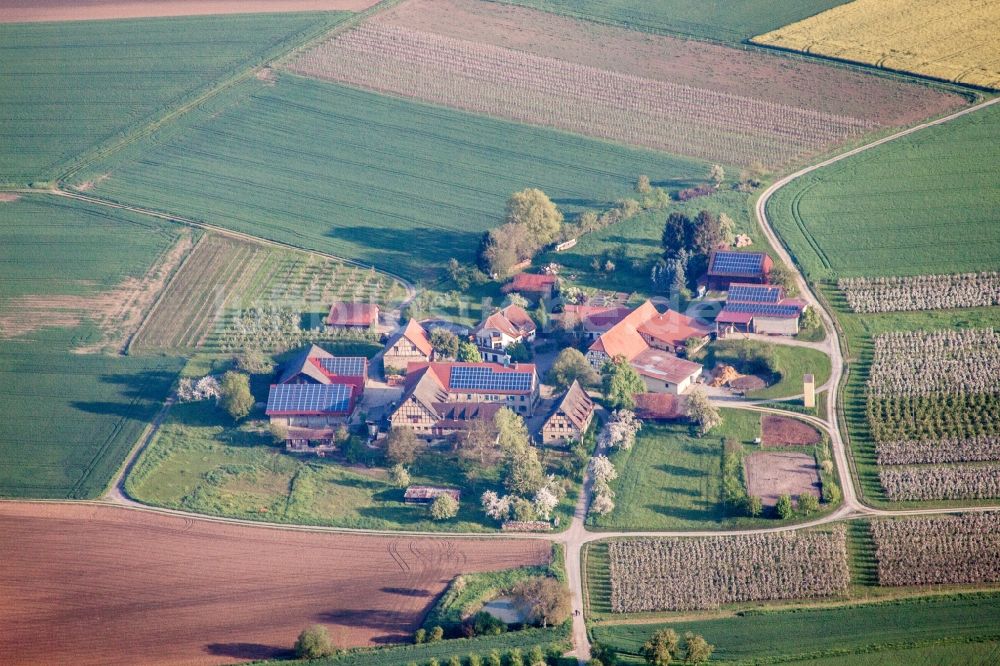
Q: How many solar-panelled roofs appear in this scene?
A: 6